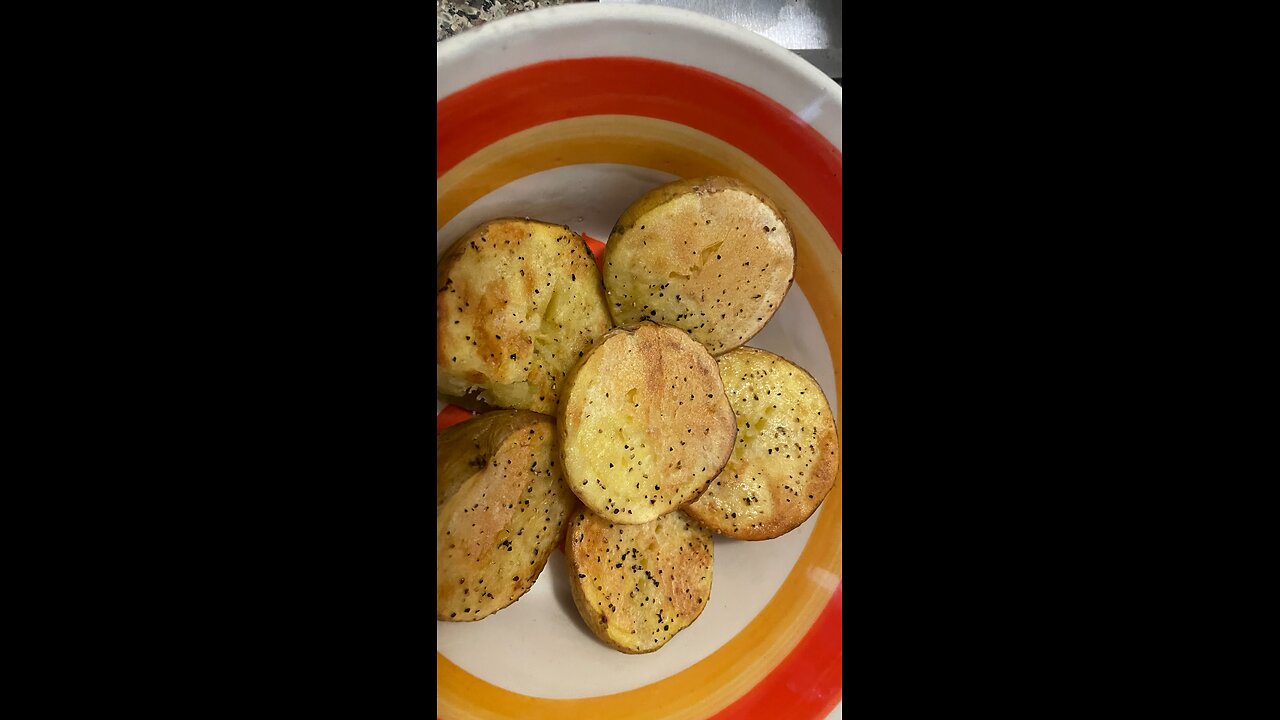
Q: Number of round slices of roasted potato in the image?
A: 6